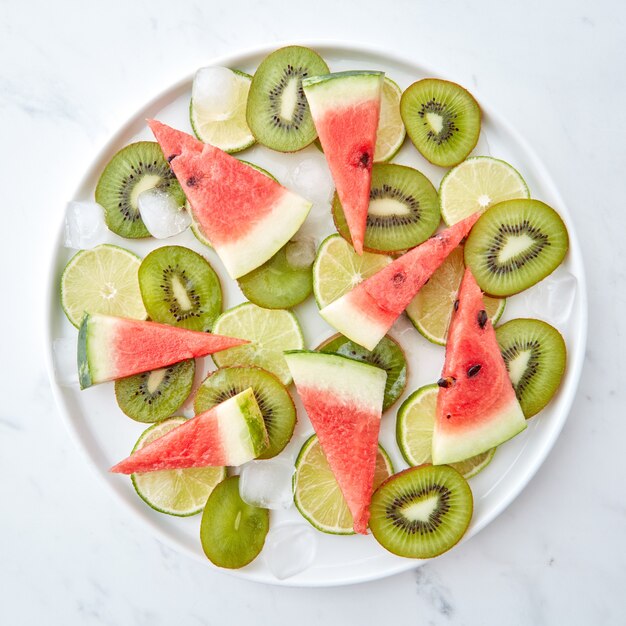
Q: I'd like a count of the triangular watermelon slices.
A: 7